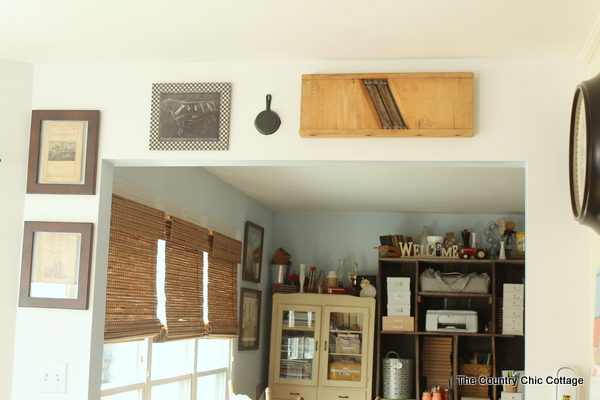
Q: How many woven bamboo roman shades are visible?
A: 3